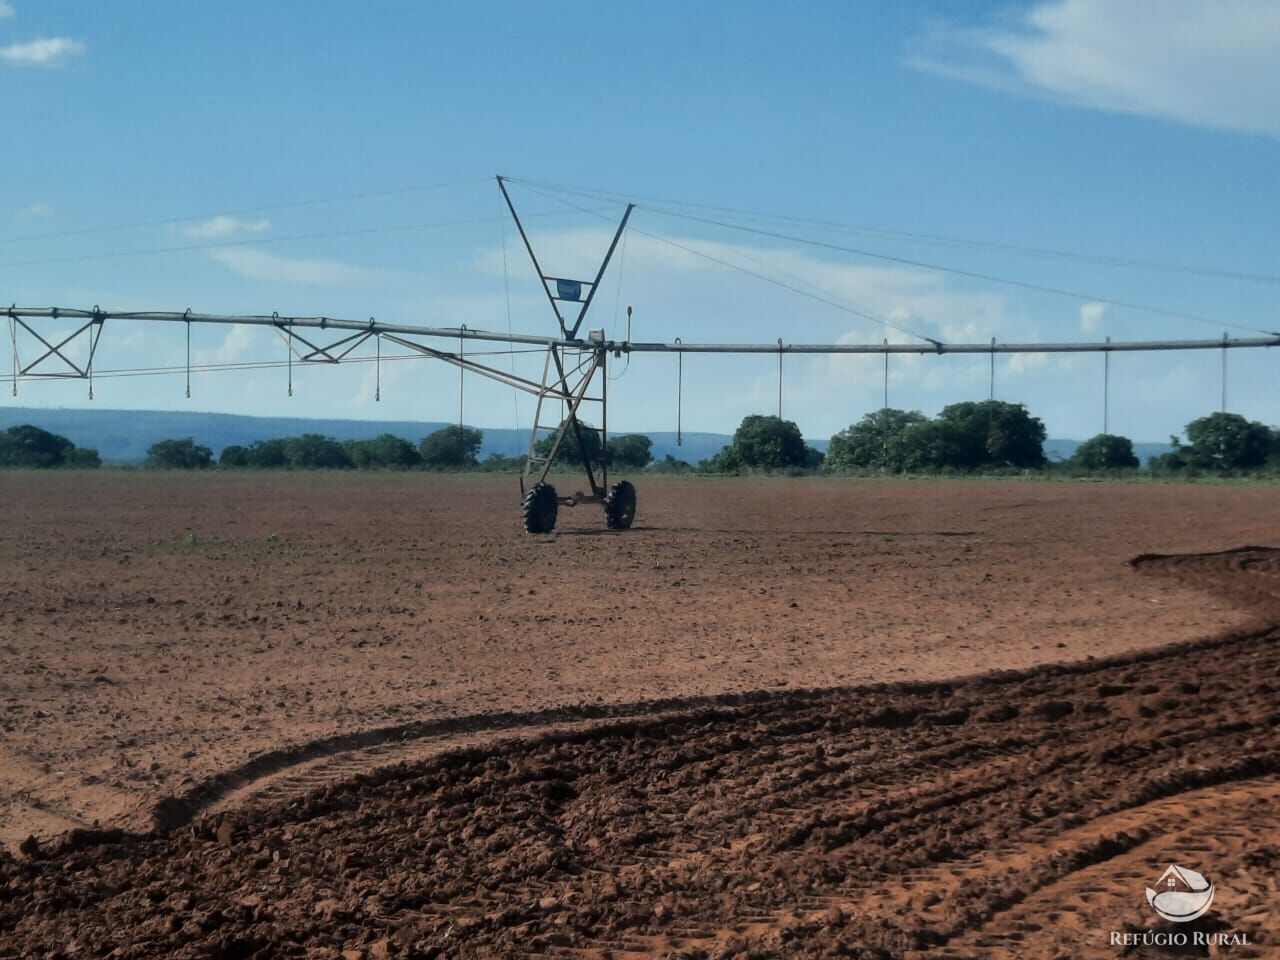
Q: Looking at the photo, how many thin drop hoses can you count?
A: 12